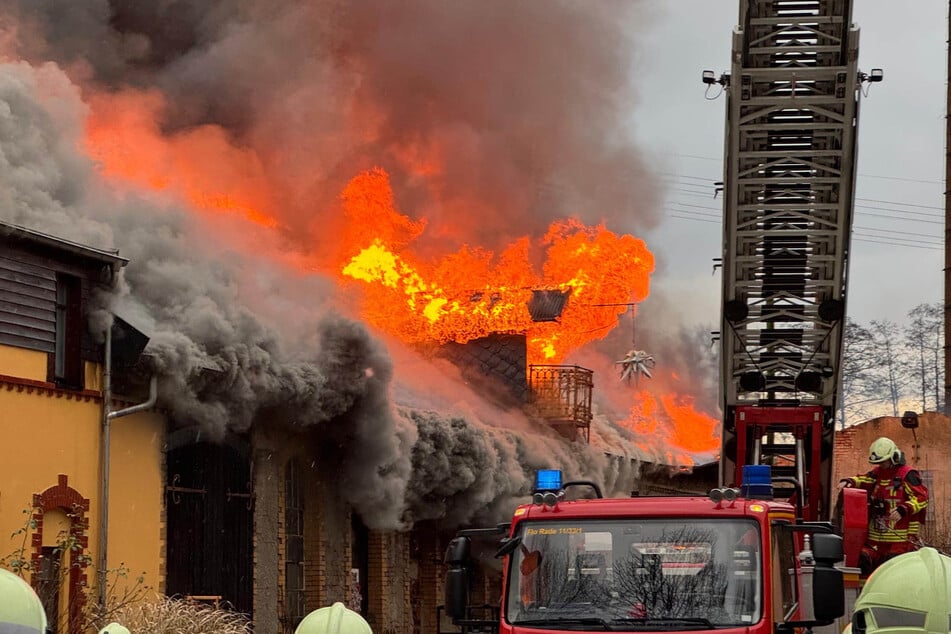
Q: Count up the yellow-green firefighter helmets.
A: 5